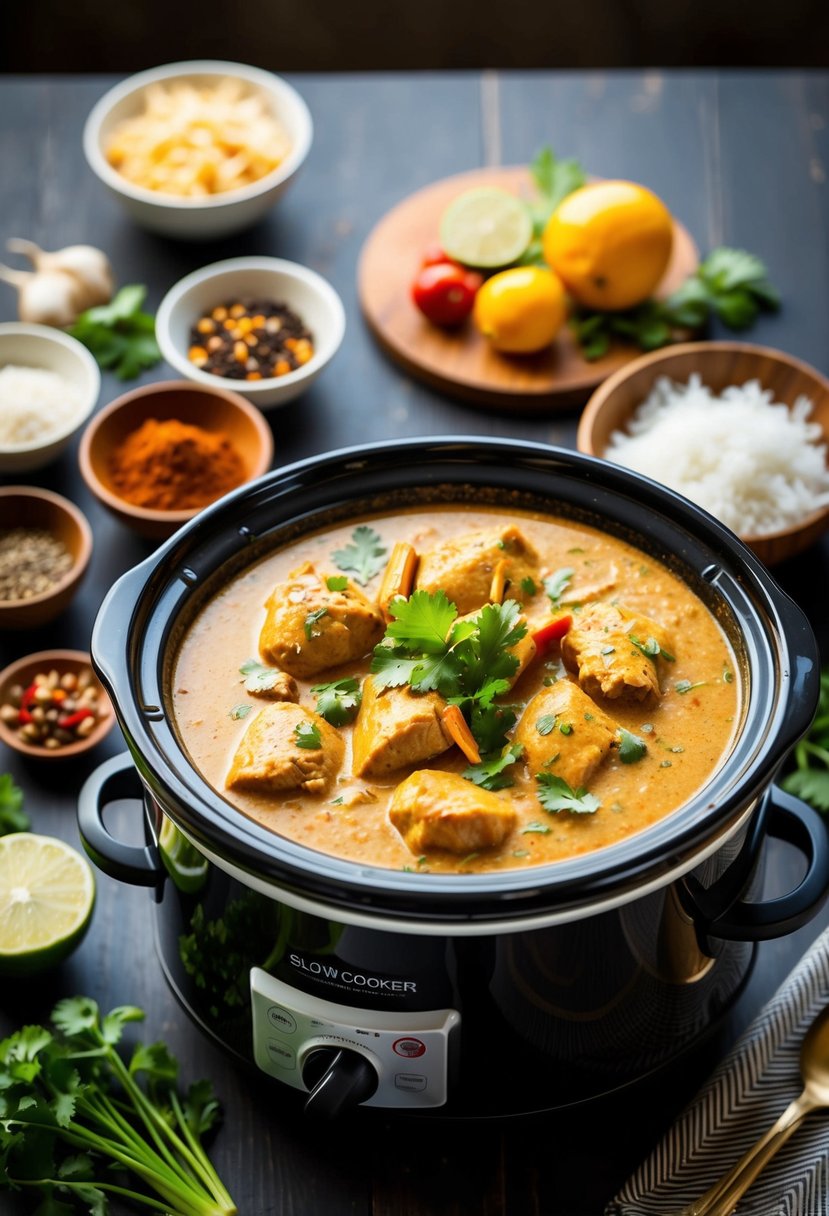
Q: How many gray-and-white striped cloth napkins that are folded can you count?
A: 1